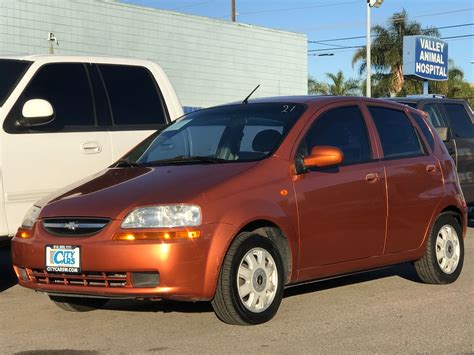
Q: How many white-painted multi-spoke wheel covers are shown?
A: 2